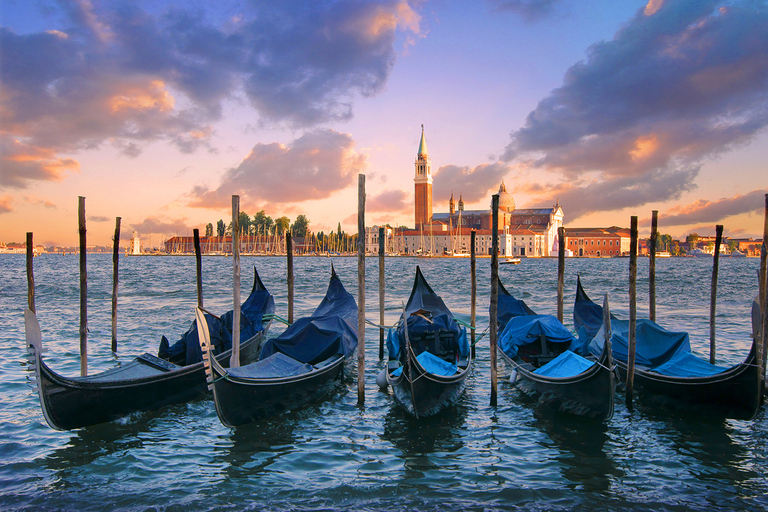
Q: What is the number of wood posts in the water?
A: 15